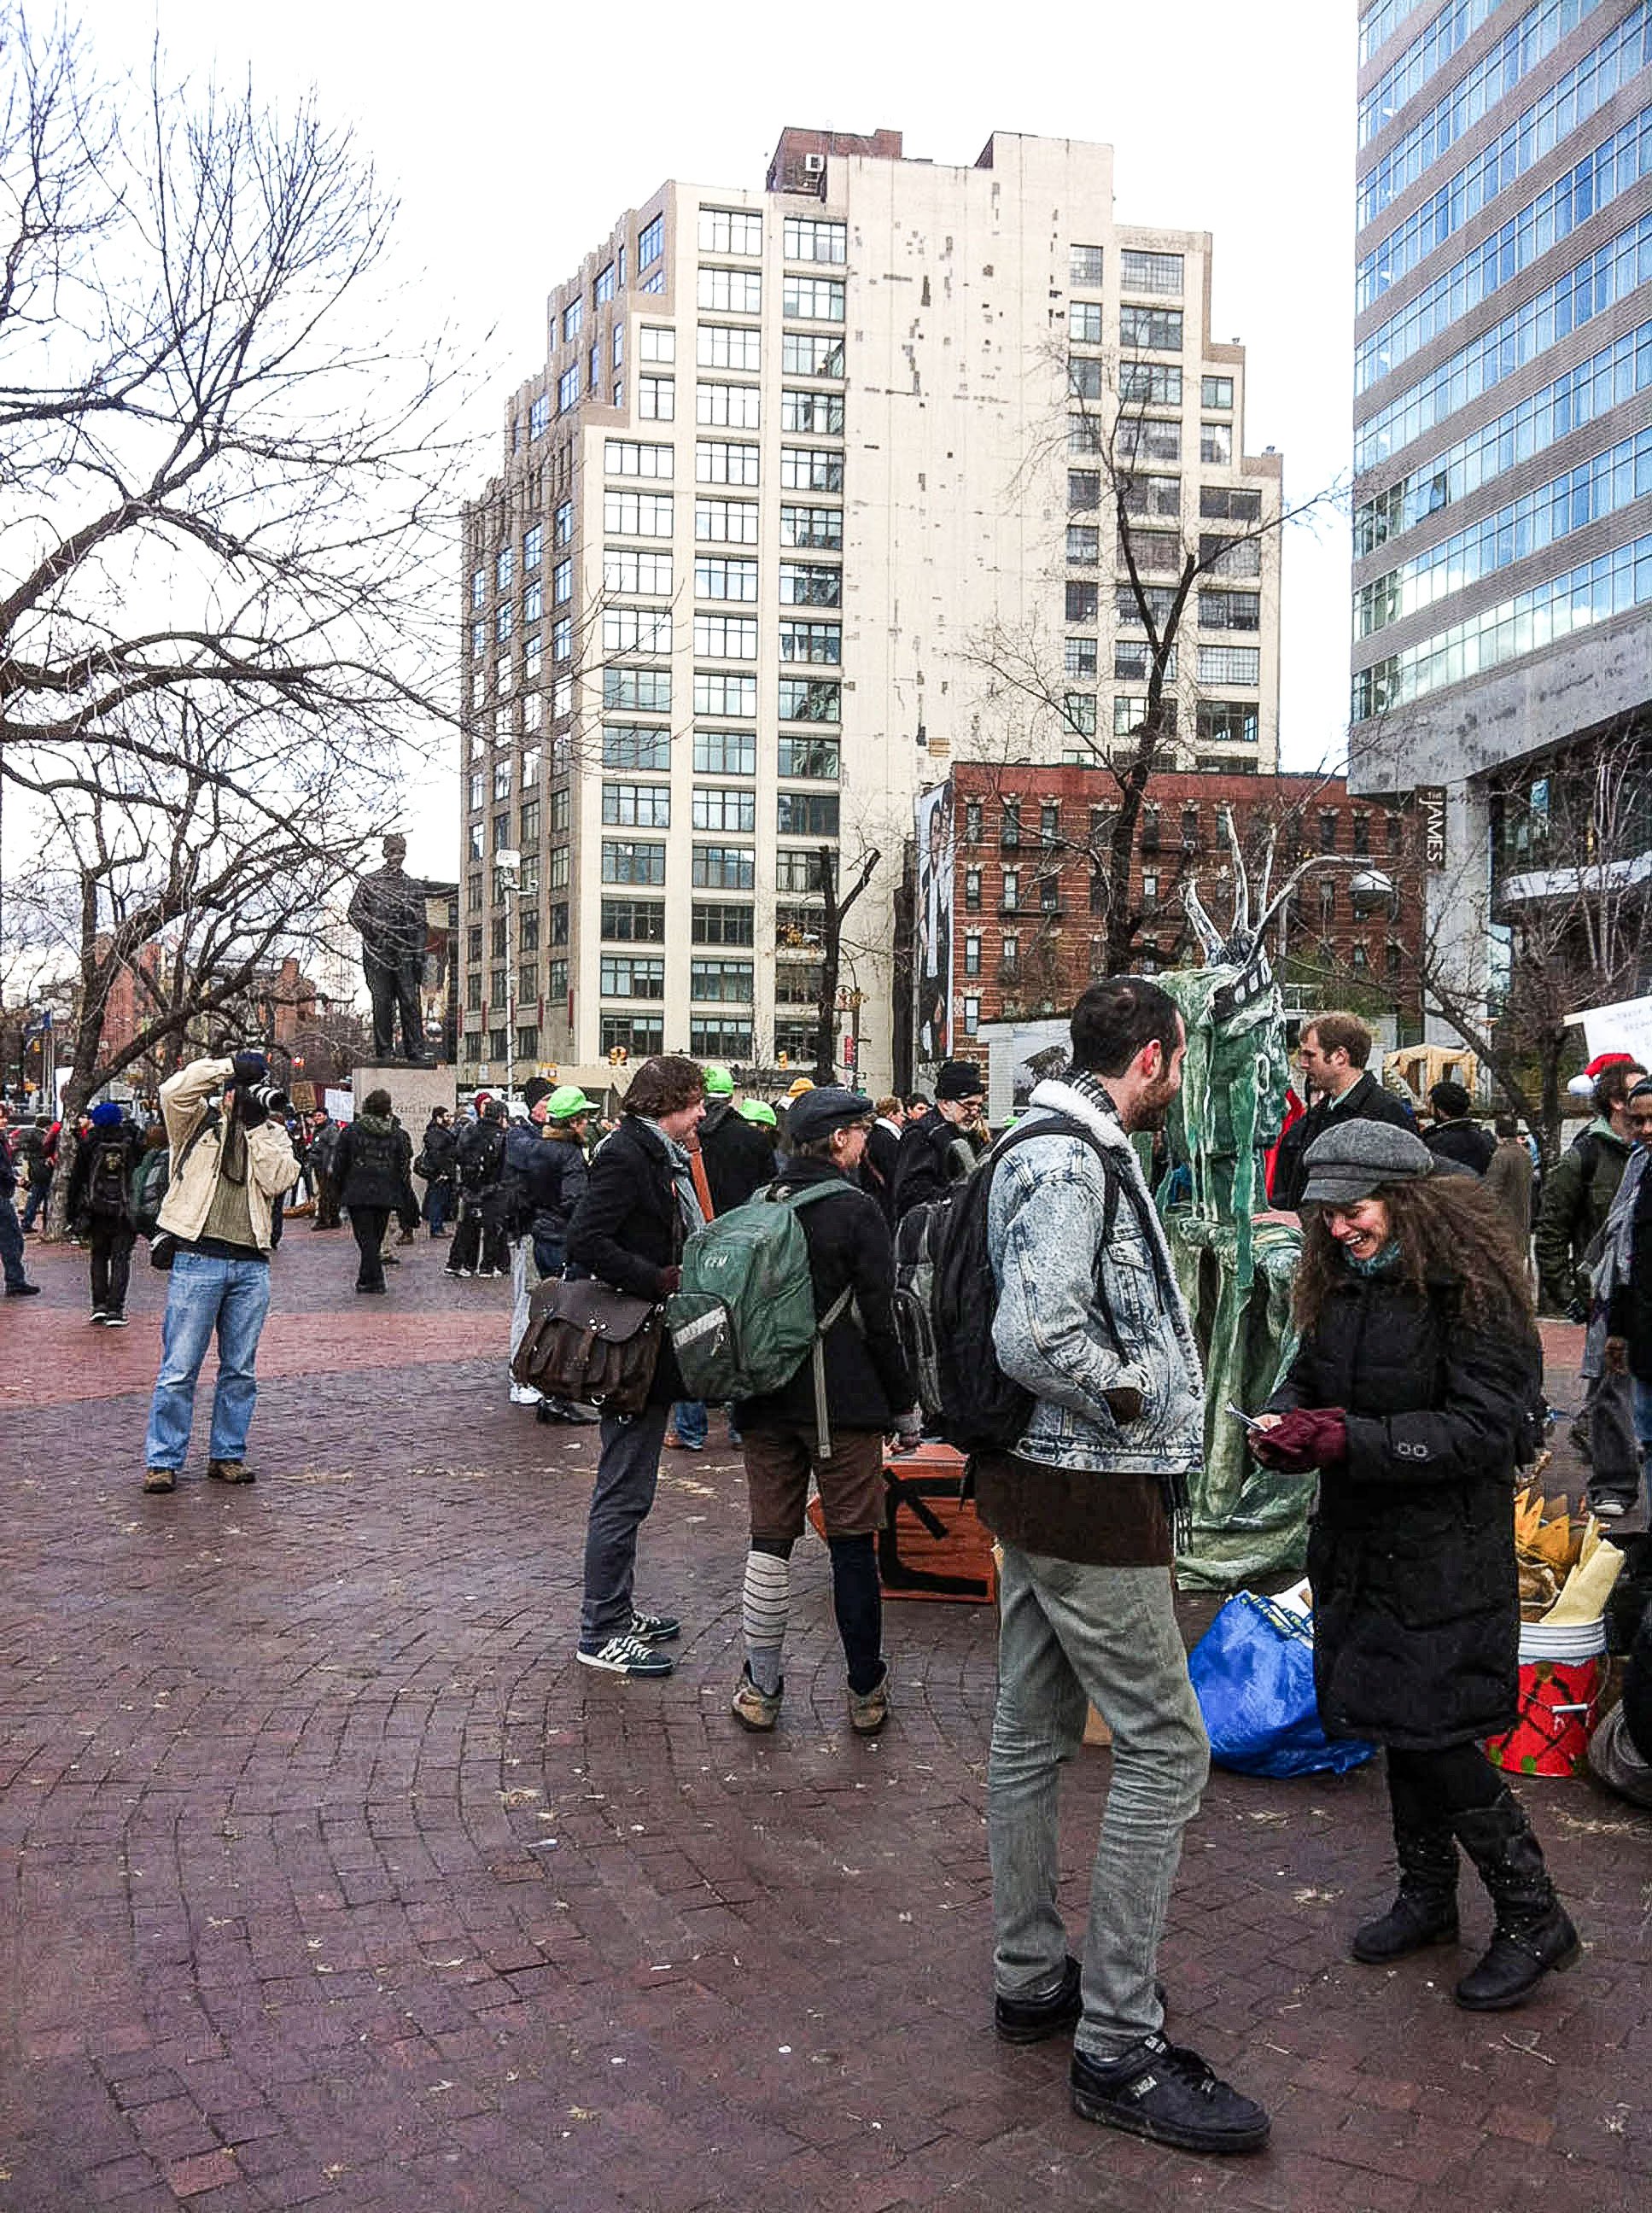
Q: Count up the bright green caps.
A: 3